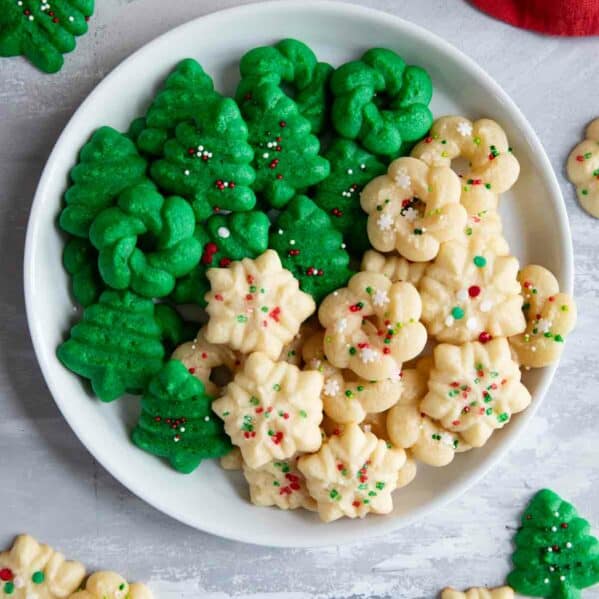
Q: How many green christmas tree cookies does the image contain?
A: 11